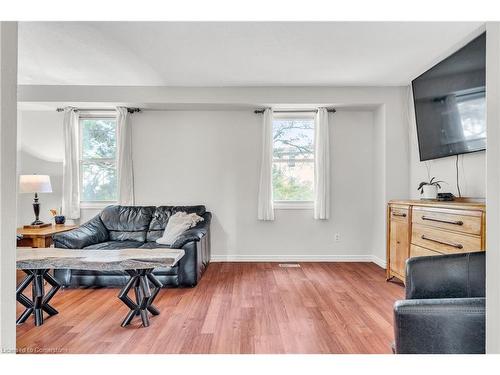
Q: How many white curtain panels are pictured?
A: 4